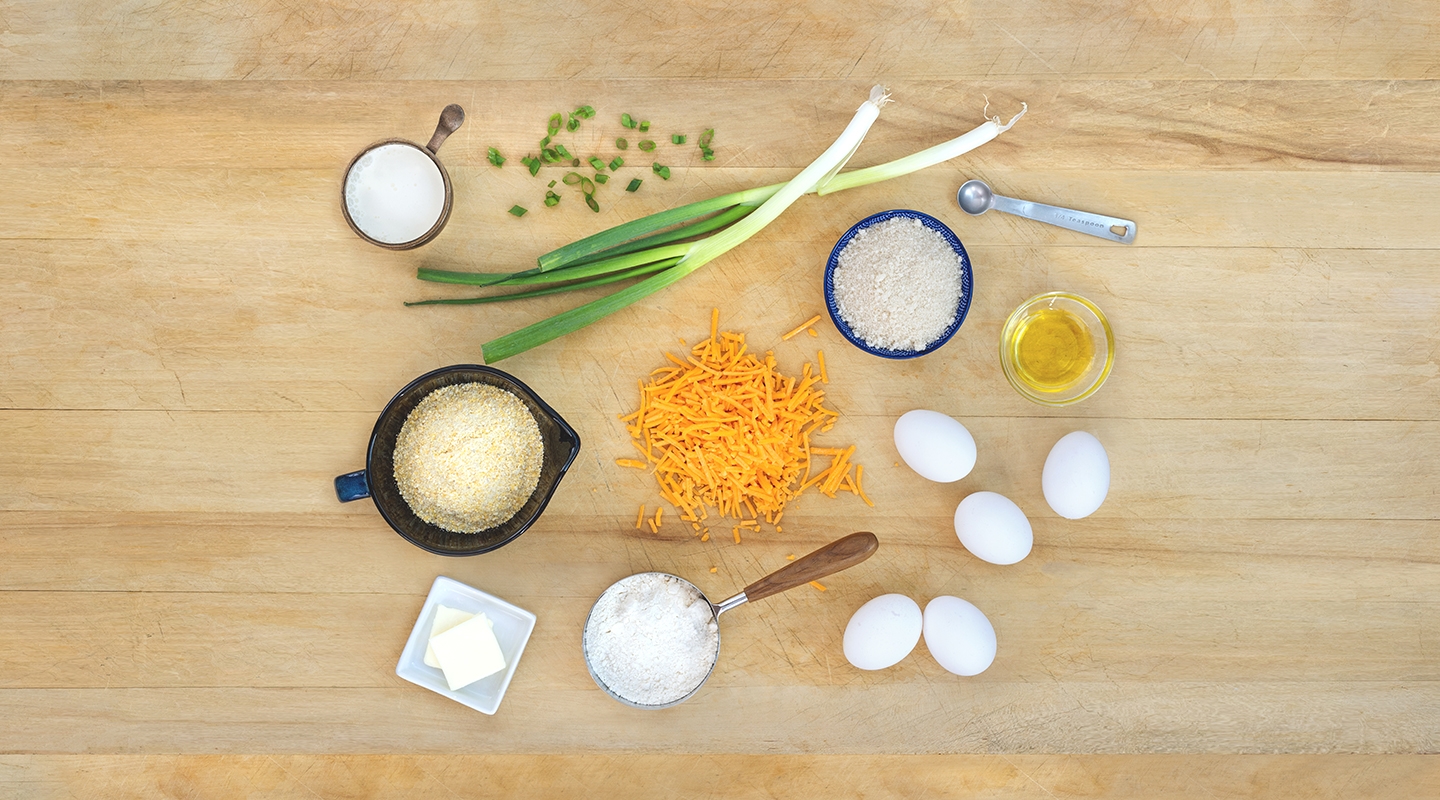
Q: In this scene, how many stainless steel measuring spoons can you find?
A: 1